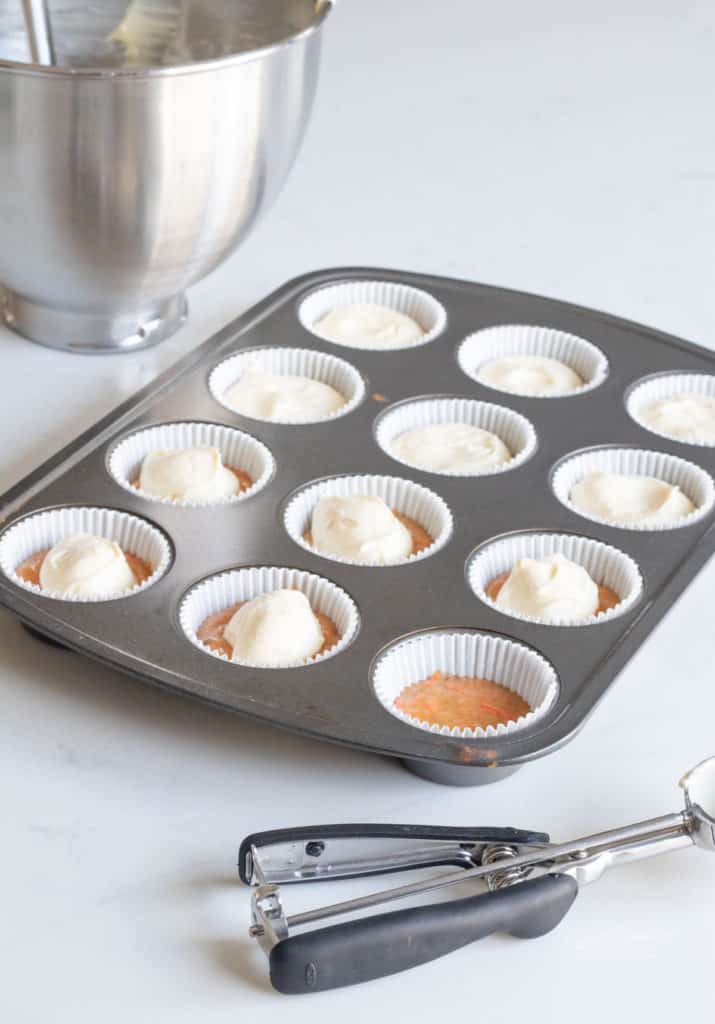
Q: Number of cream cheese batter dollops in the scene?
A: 11